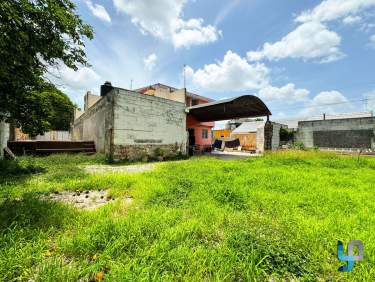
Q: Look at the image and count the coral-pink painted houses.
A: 1